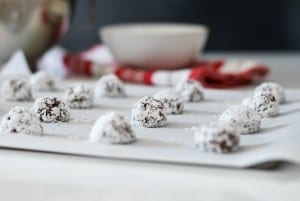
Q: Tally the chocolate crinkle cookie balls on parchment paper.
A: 14